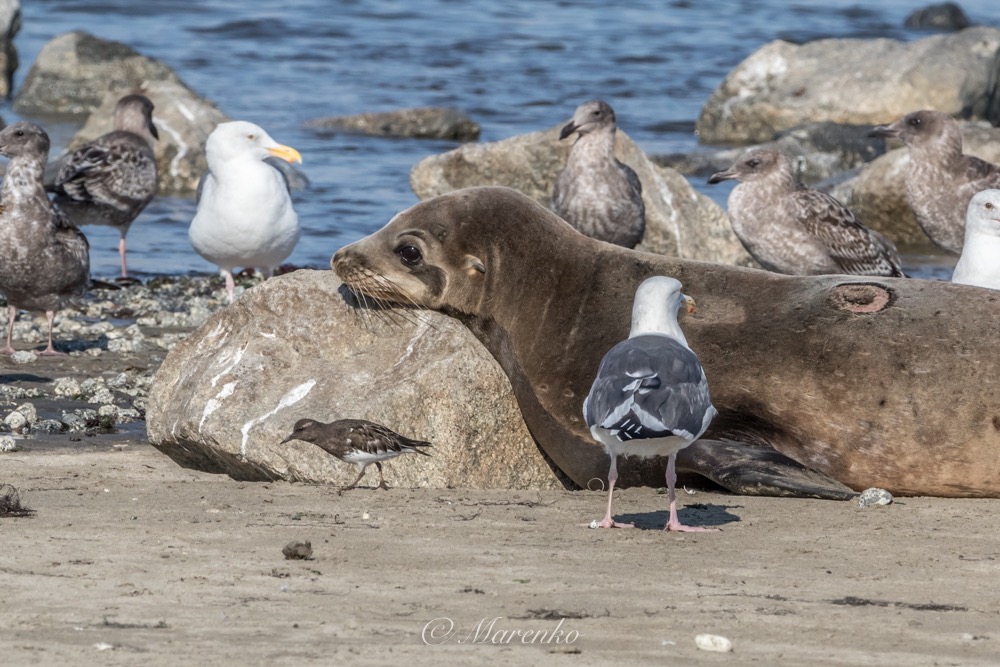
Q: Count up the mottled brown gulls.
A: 5